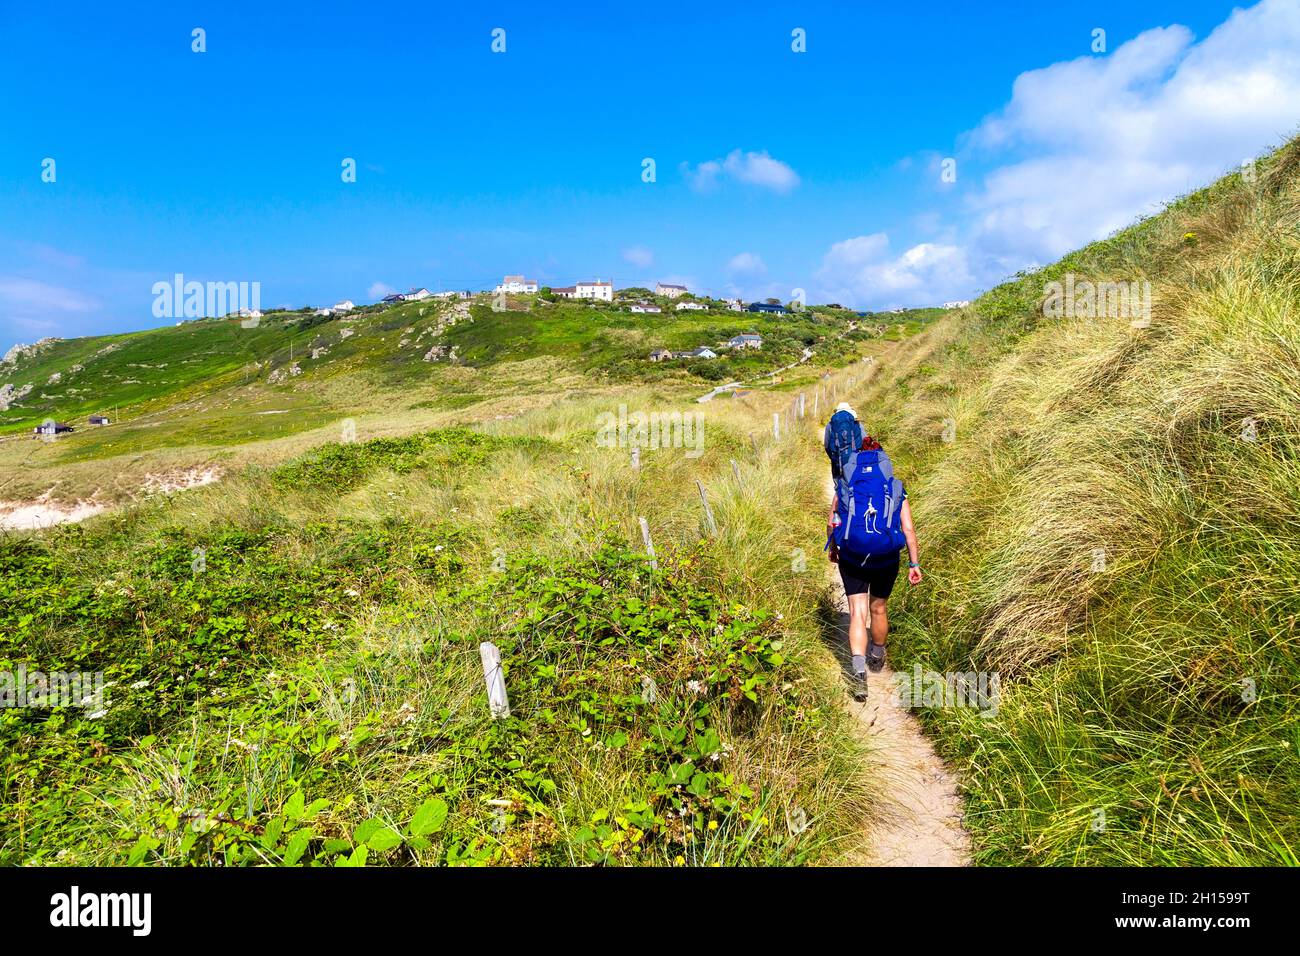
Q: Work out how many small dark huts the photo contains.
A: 2